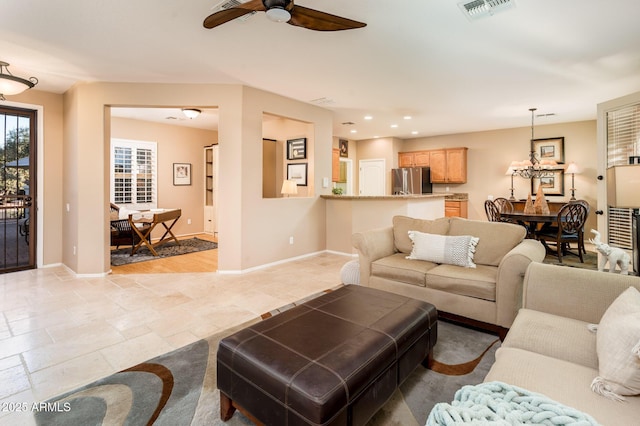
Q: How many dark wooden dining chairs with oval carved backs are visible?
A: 4